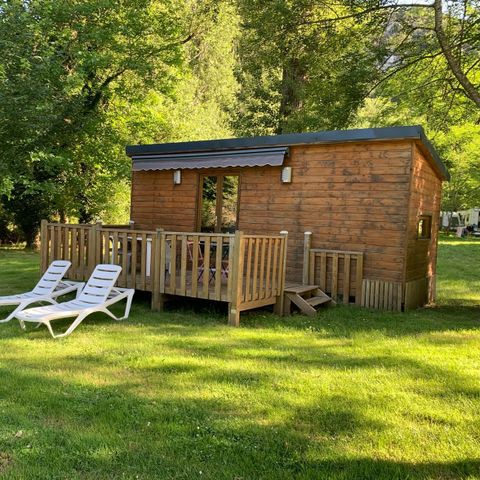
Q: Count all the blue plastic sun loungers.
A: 0